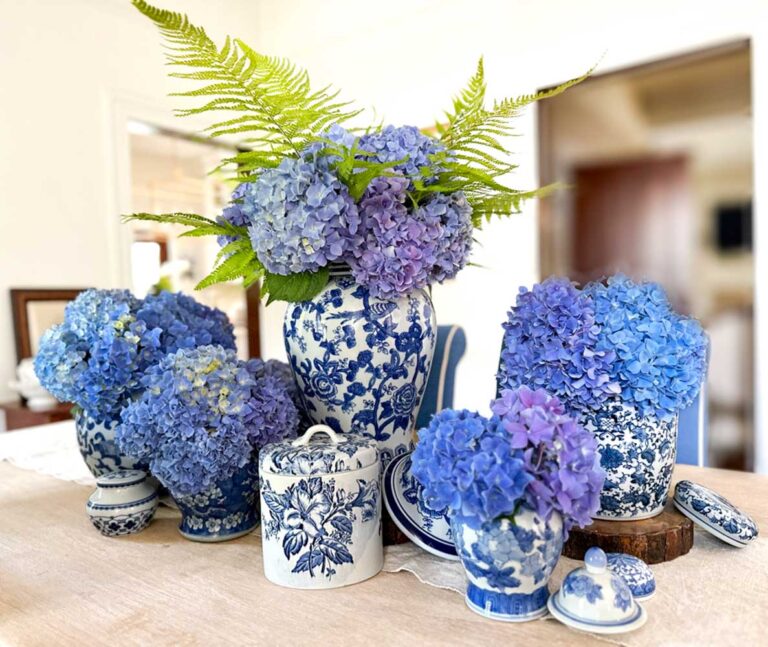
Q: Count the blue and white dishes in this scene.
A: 11